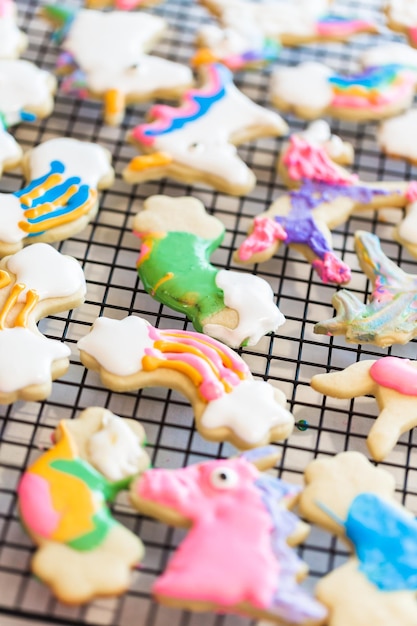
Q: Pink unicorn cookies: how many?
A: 1